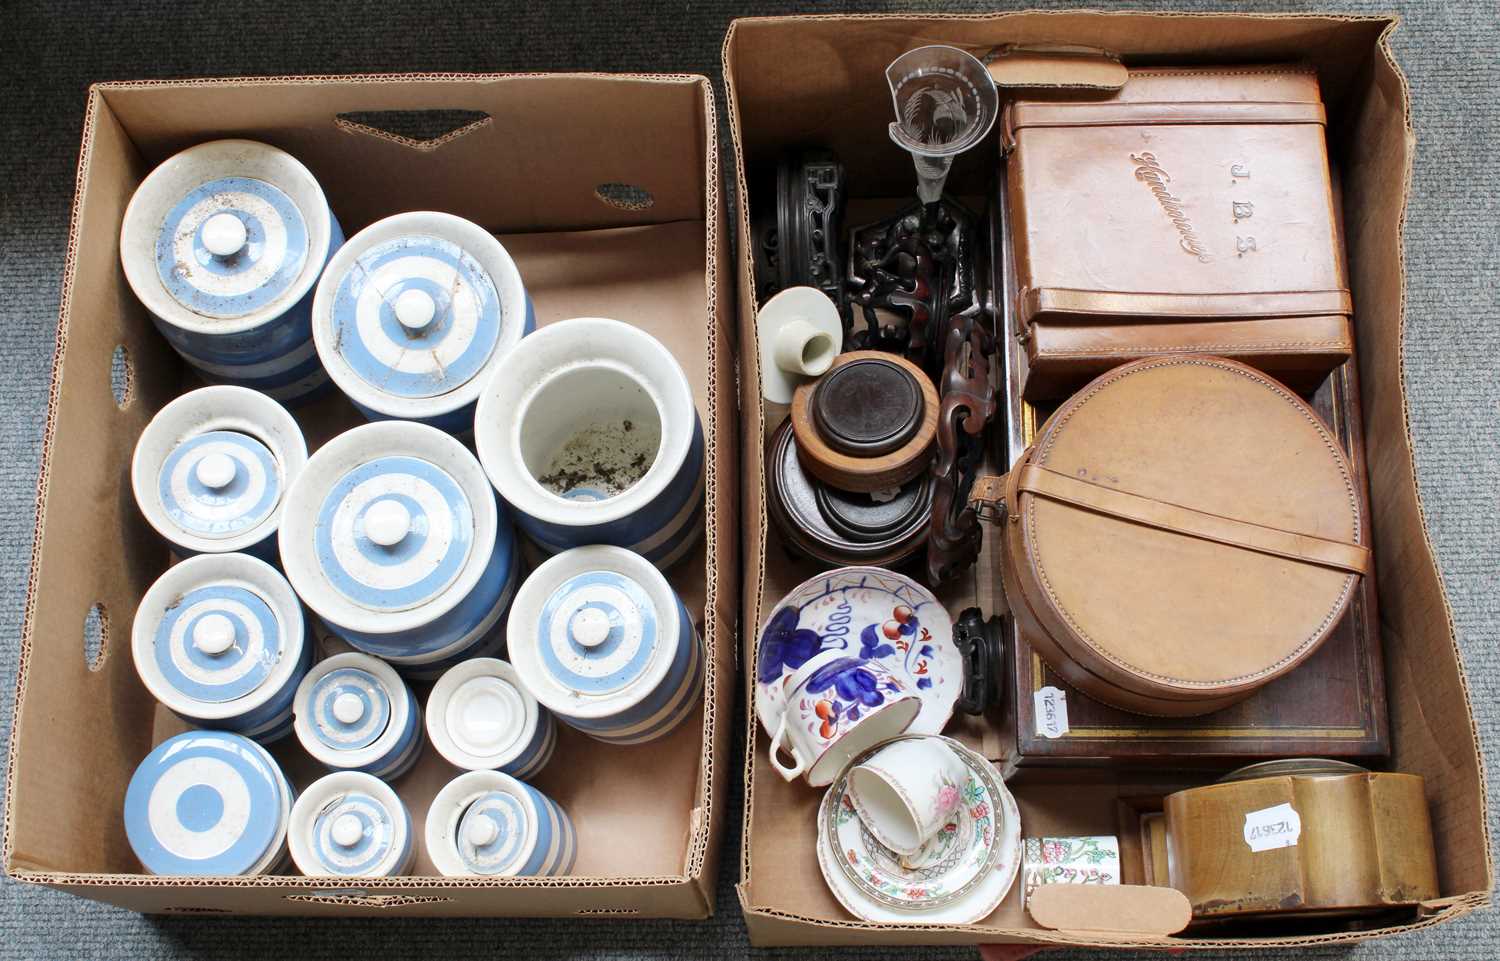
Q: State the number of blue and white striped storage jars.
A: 12